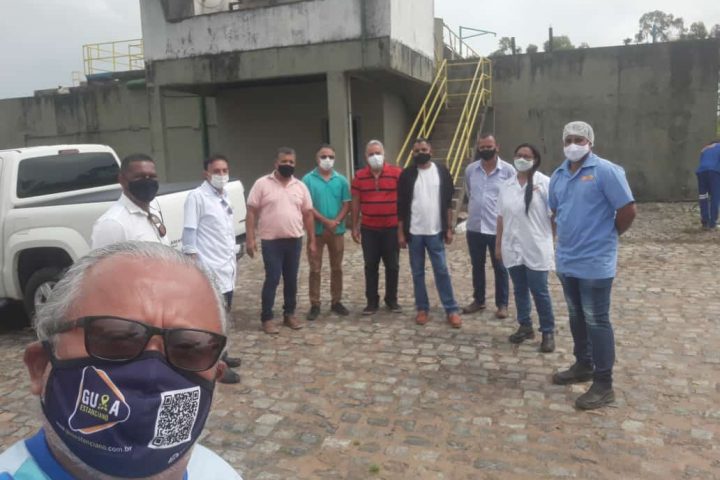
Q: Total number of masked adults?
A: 10